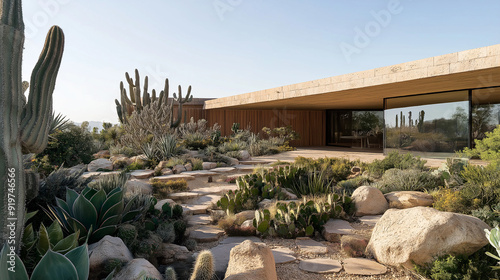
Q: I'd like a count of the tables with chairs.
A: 1